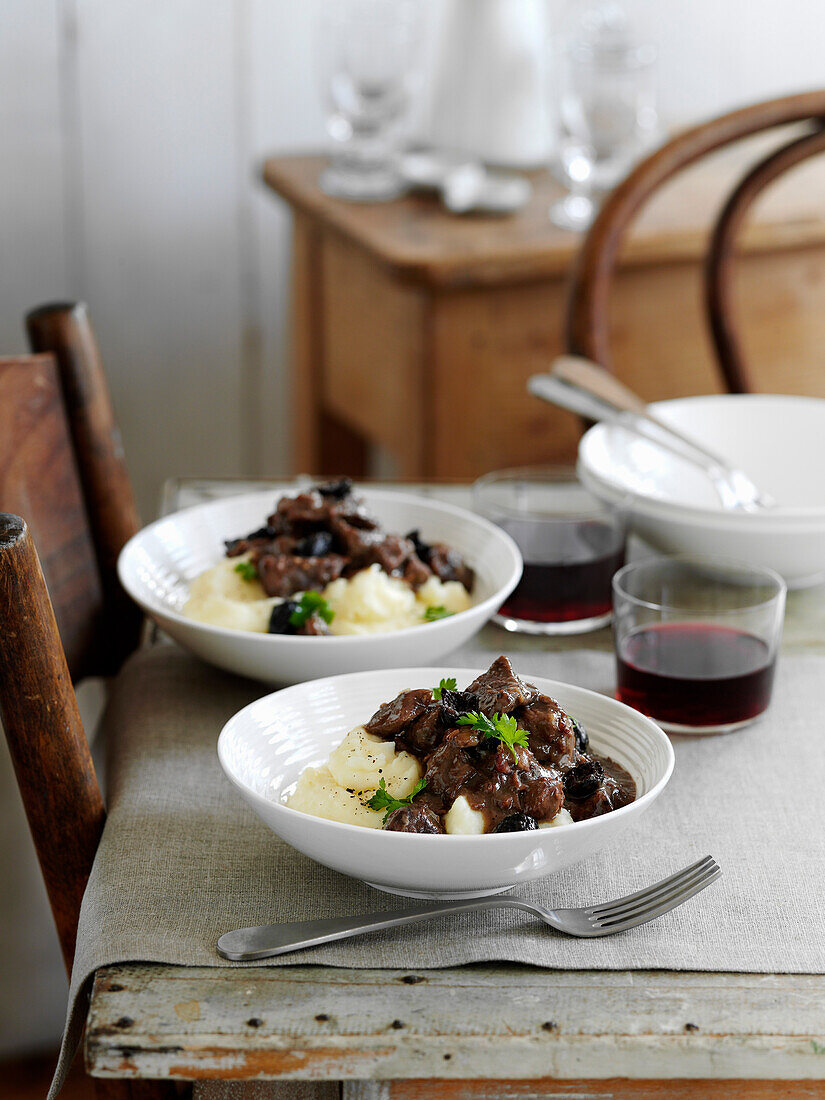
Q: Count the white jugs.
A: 1